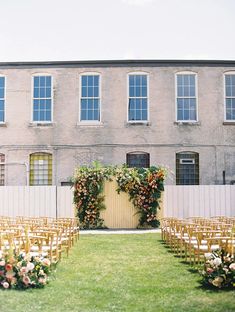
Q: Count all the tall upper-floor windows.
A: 6